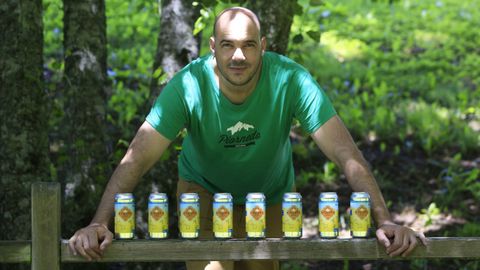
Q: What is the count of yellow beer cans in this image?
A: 8